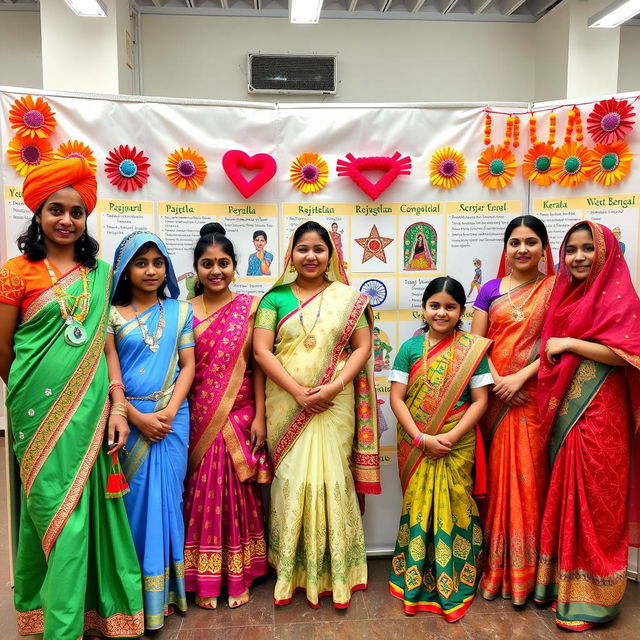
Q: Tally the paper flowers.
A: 12